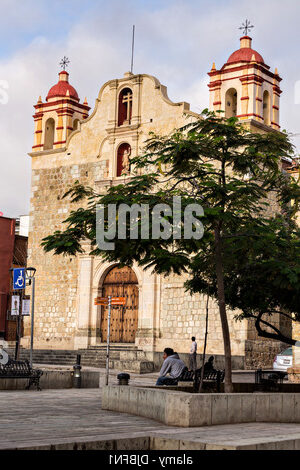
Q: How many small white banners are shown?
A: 2